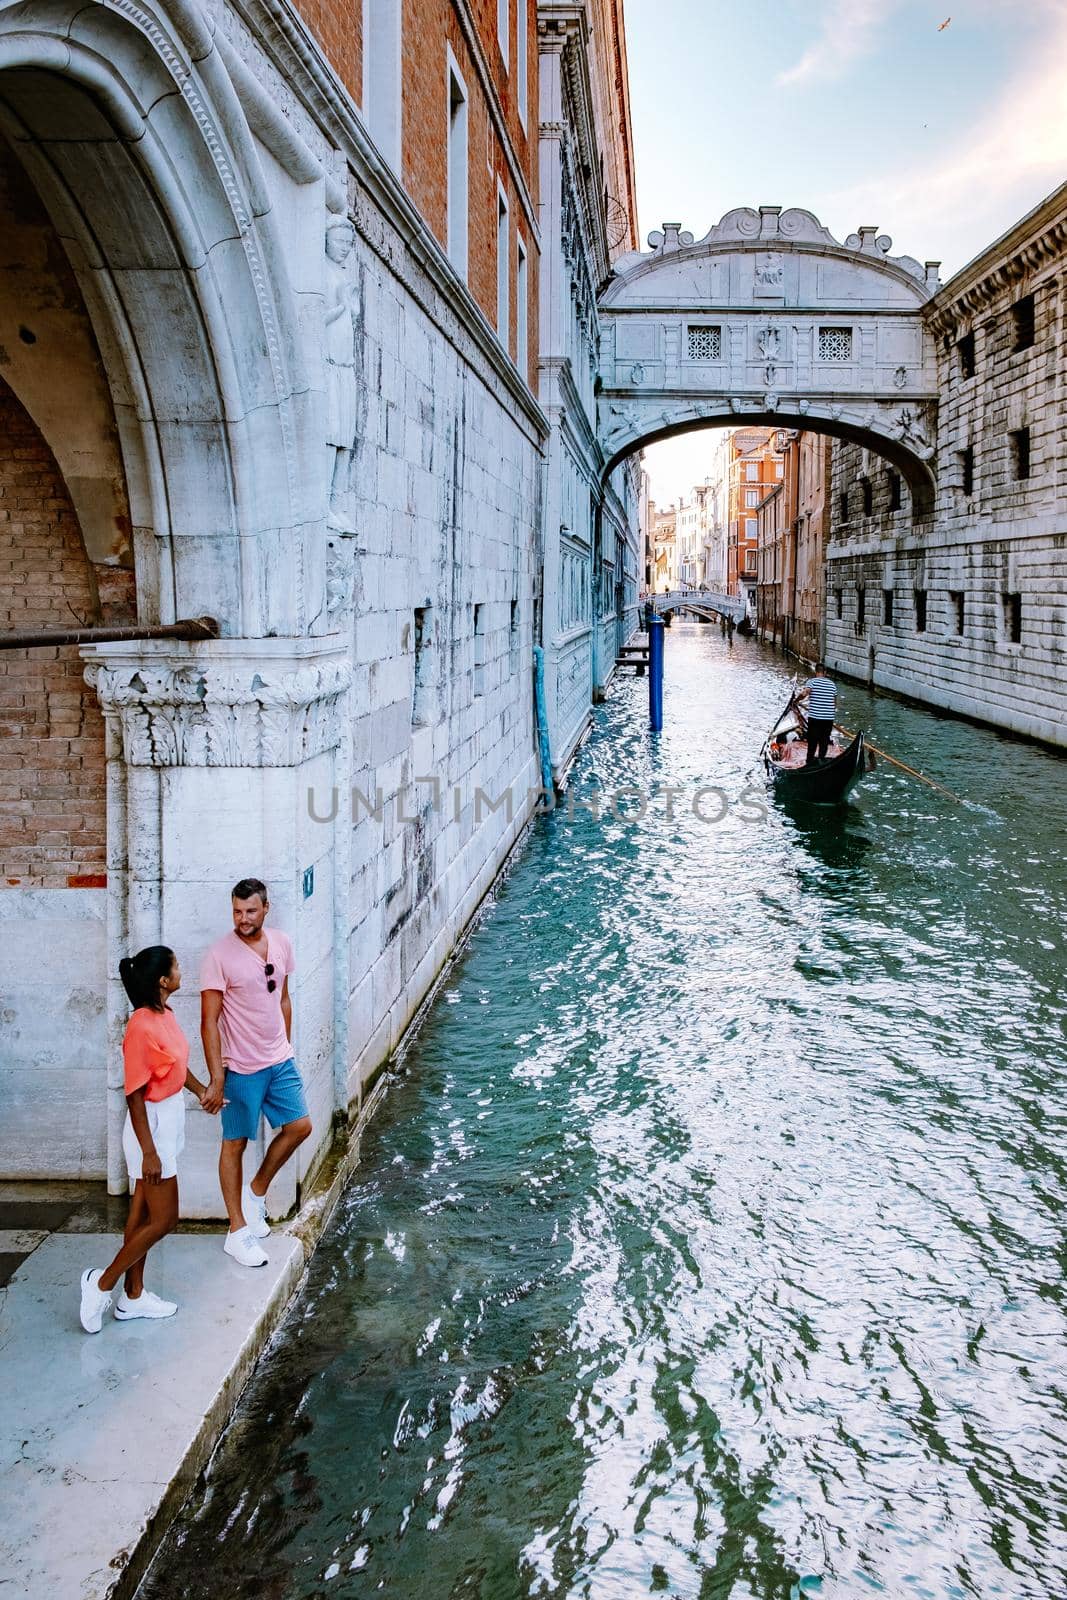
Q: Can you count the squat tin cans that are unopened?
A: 0